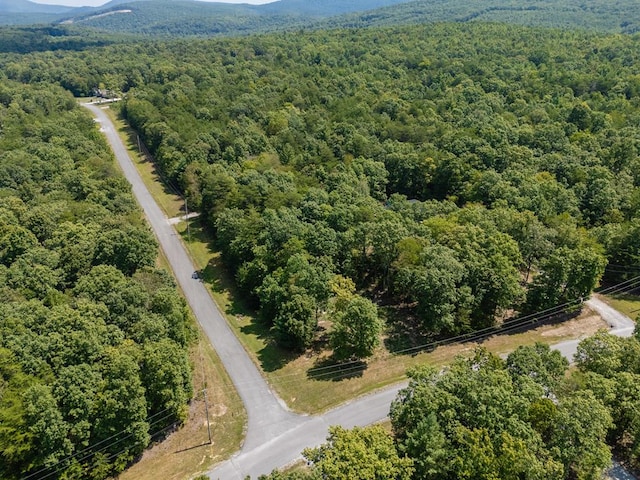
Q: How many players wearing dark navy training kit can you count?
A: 0